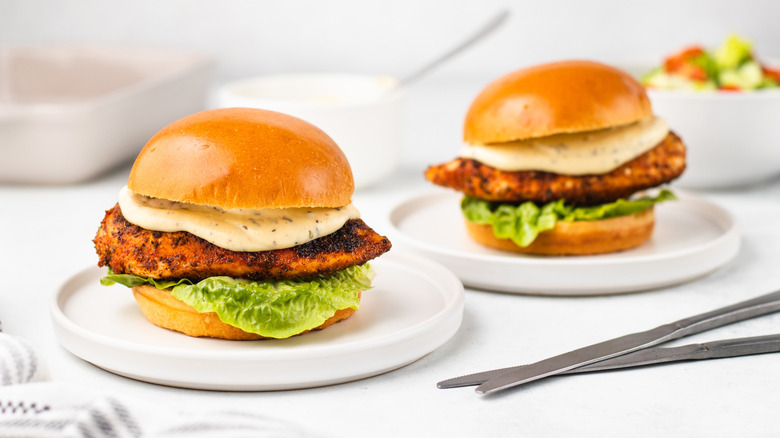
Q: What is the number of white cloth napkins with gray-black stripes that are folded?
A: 1